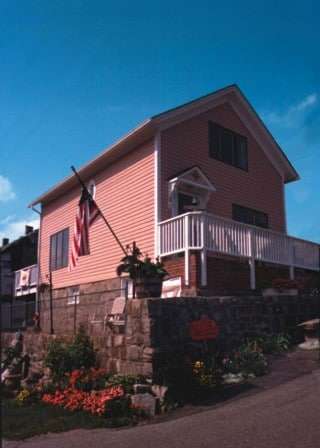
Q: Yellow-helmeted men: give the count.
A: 0